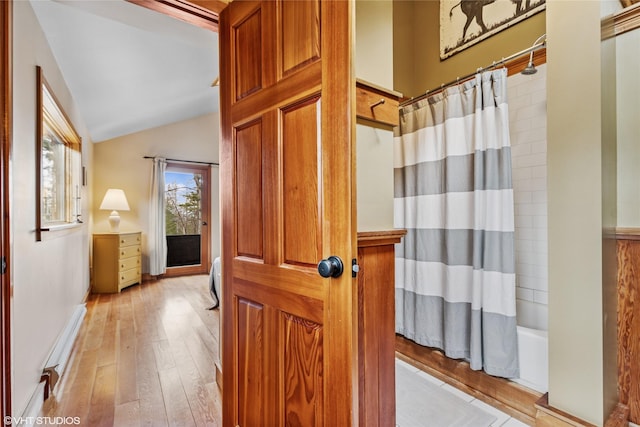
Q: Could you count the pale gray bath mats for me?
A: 1